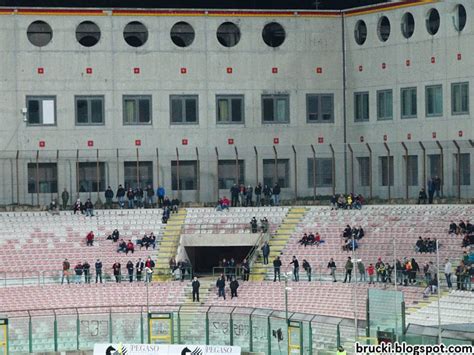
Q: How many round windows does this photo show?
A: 11